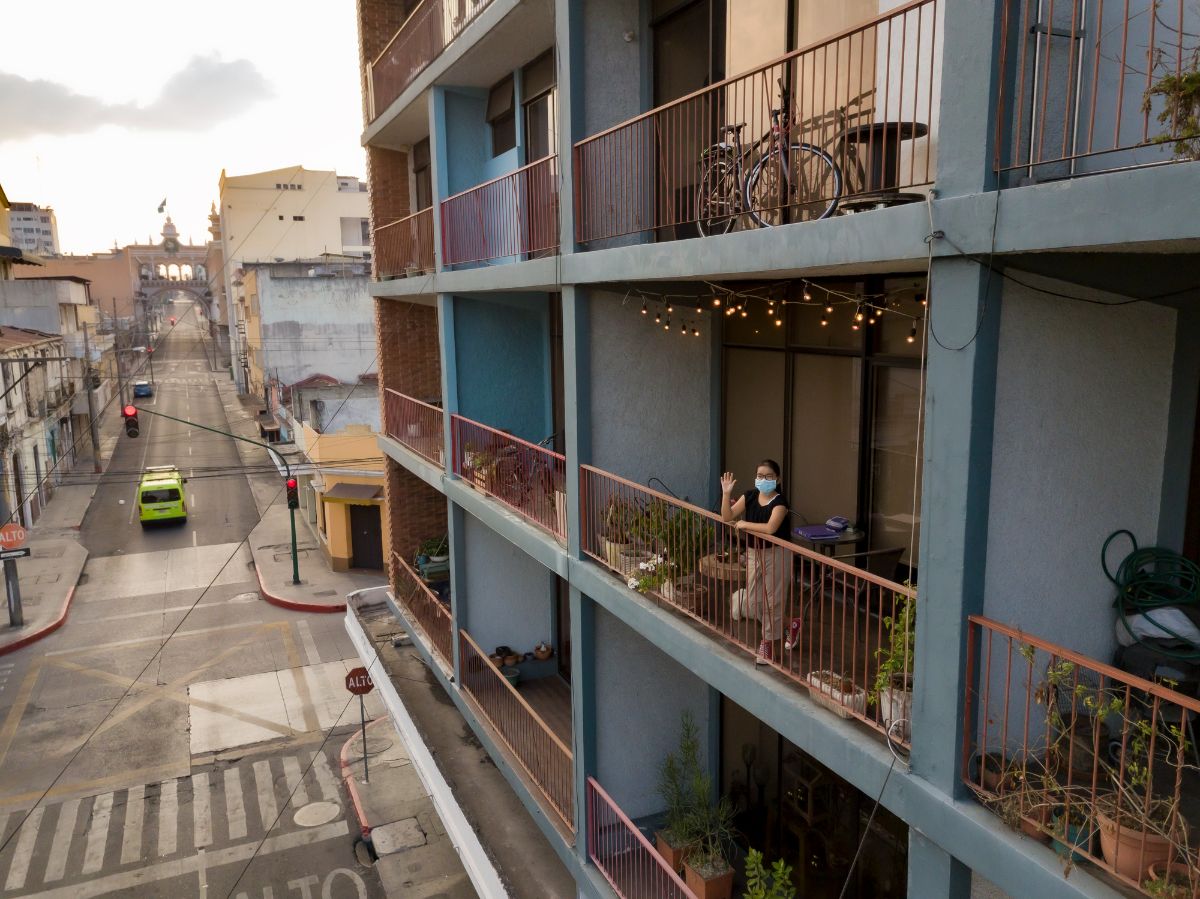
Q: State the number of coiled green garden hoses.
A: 1